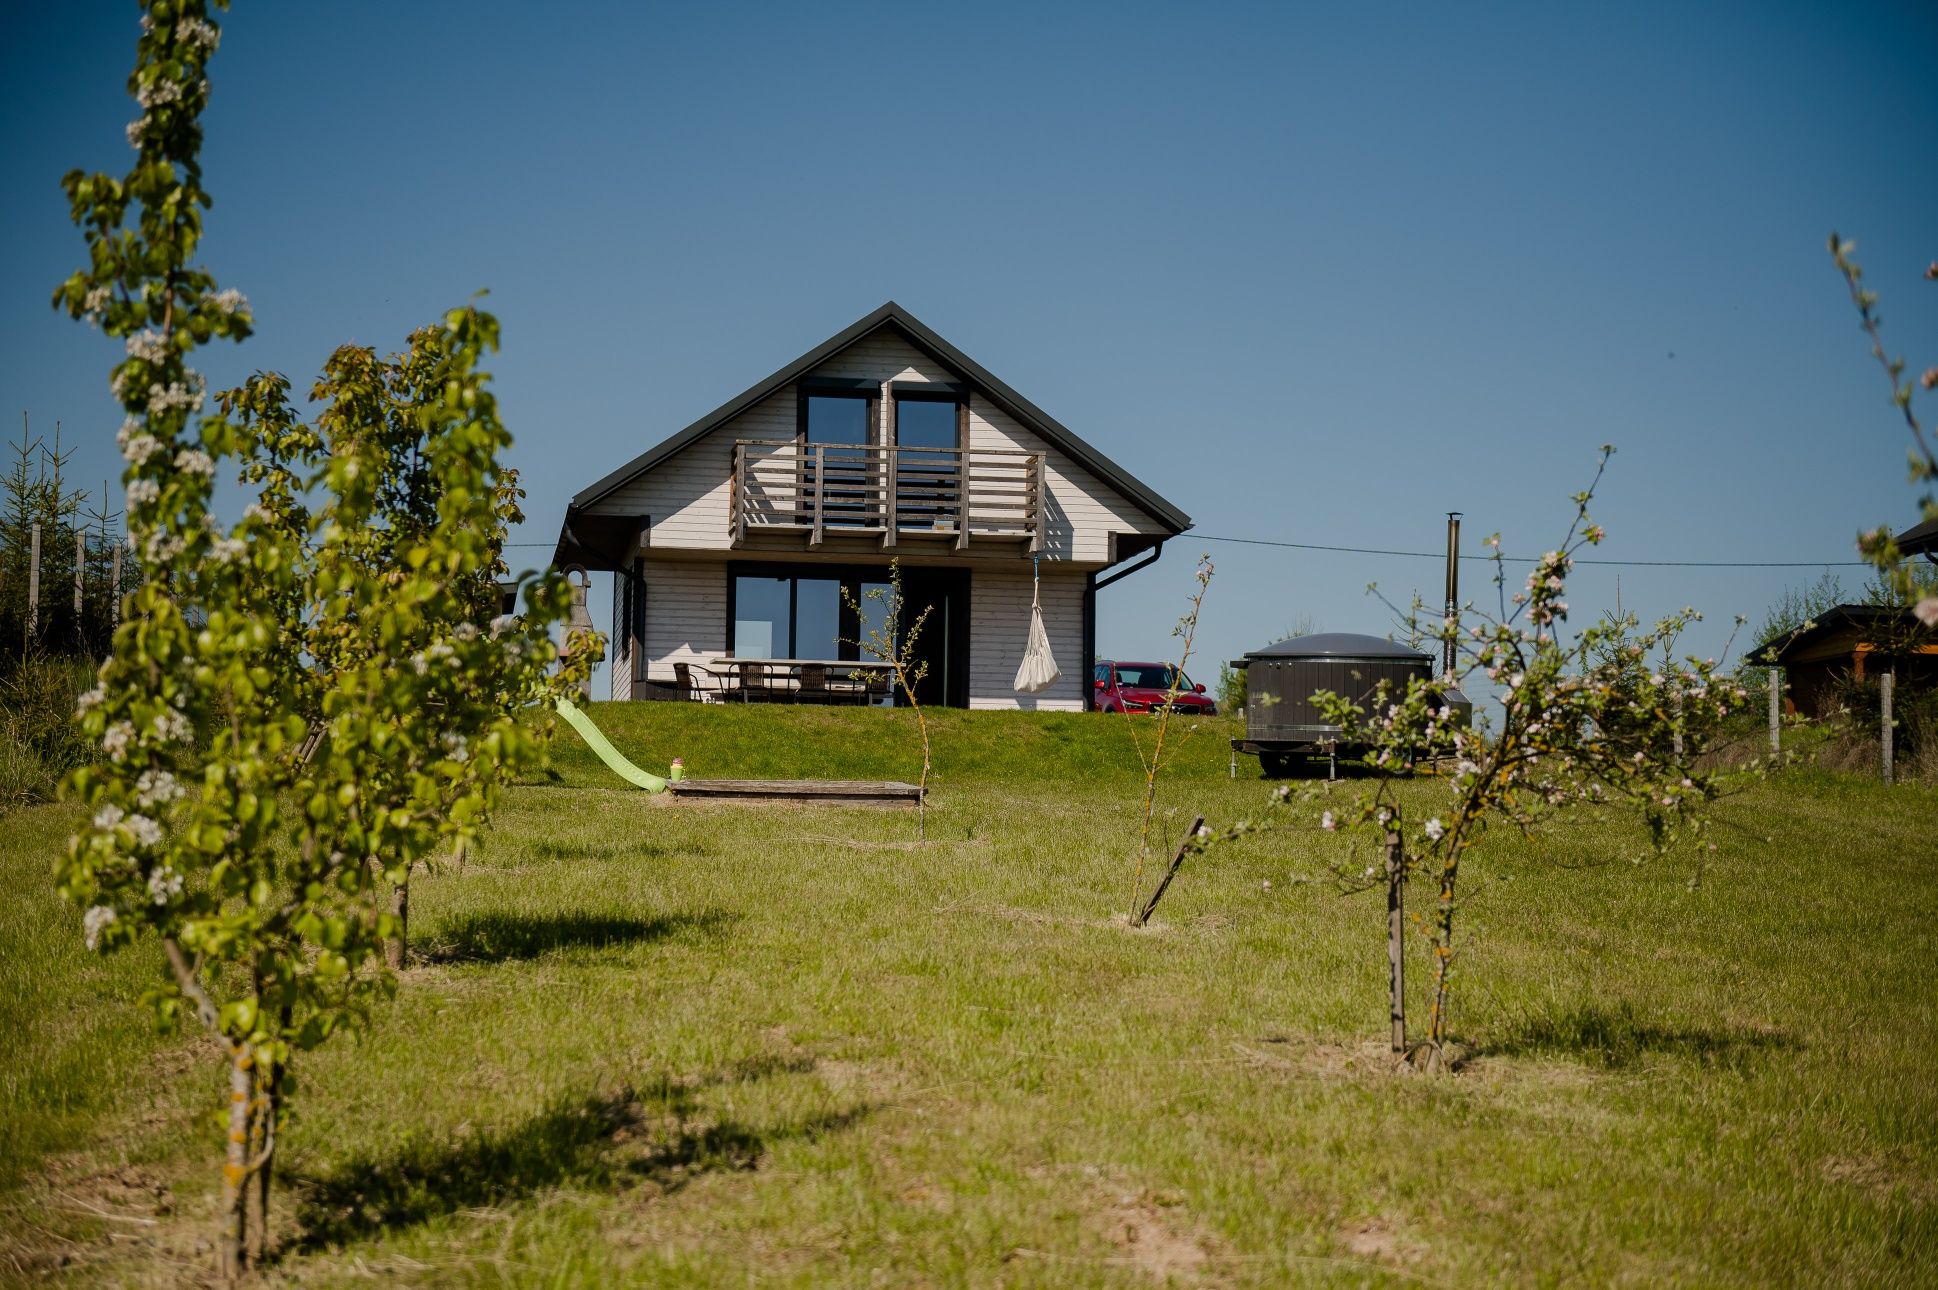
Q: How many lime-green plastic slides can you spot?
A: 1